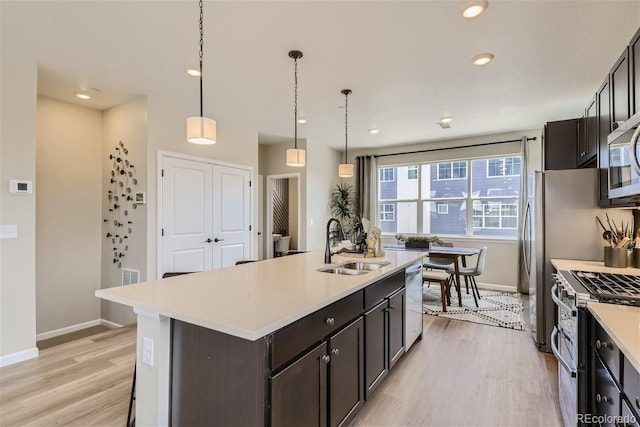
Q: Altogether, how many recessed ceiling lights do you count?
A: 7